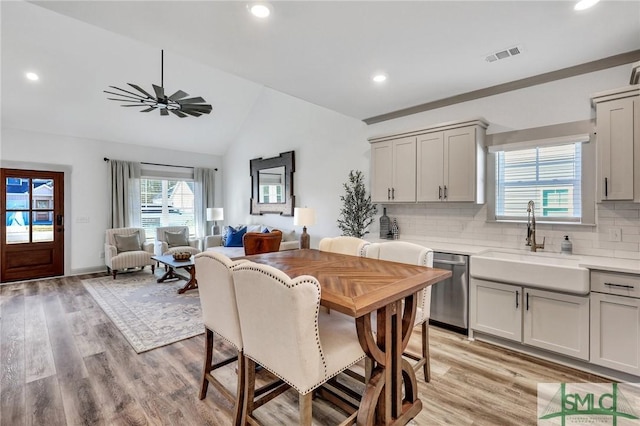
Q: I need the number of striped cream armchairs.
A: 2